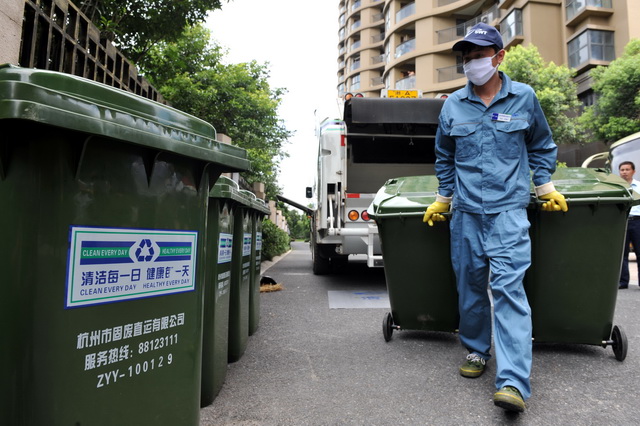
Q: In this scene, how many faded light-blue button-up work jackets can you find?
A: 1